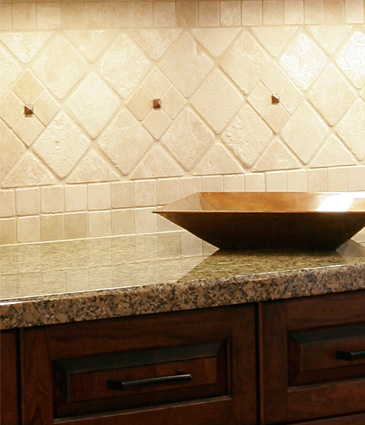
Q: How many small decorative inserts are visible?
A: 3